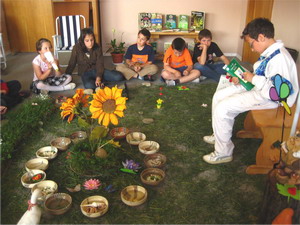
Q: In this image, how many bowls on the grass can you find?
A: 14